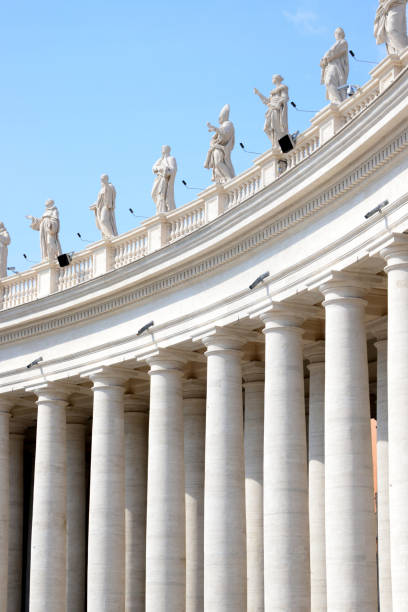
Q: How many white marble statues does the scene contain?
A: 8